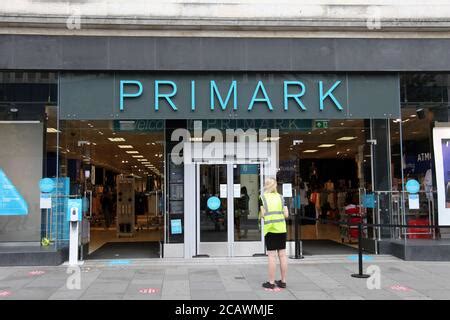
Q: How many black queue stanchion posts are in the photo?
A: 2